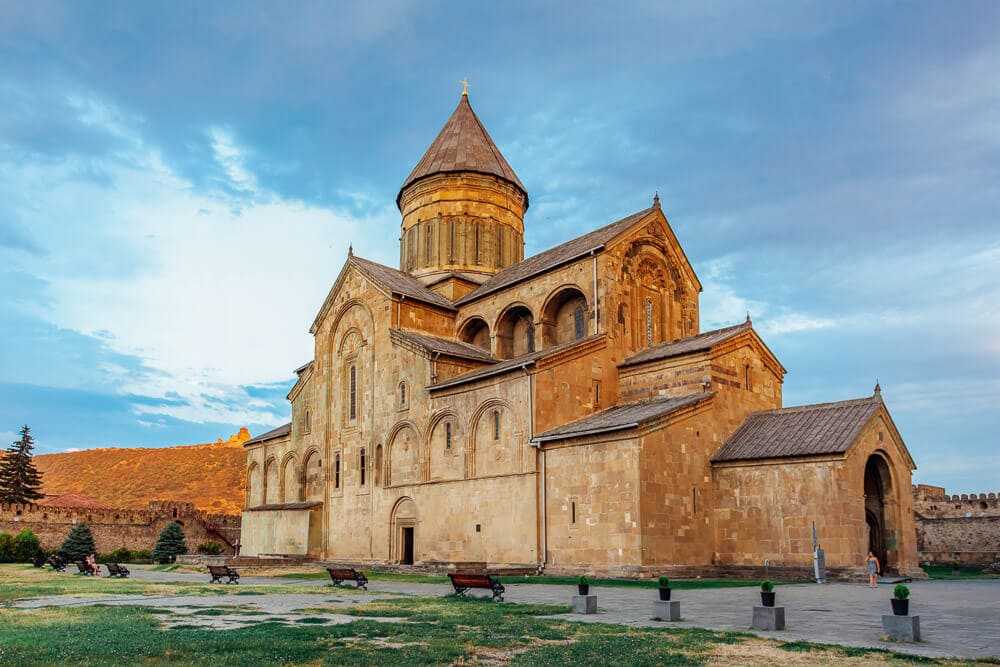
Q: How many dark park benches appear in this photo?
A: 7